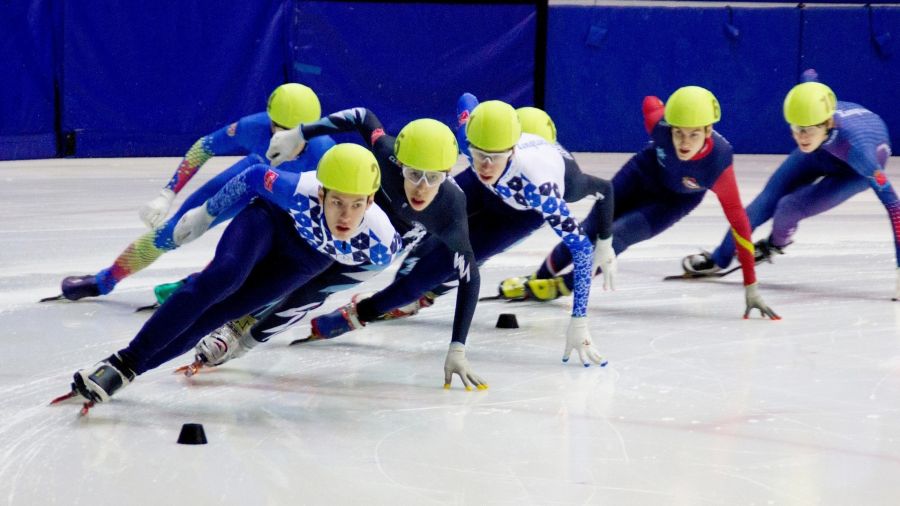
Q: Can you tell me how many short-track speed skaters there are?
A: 7